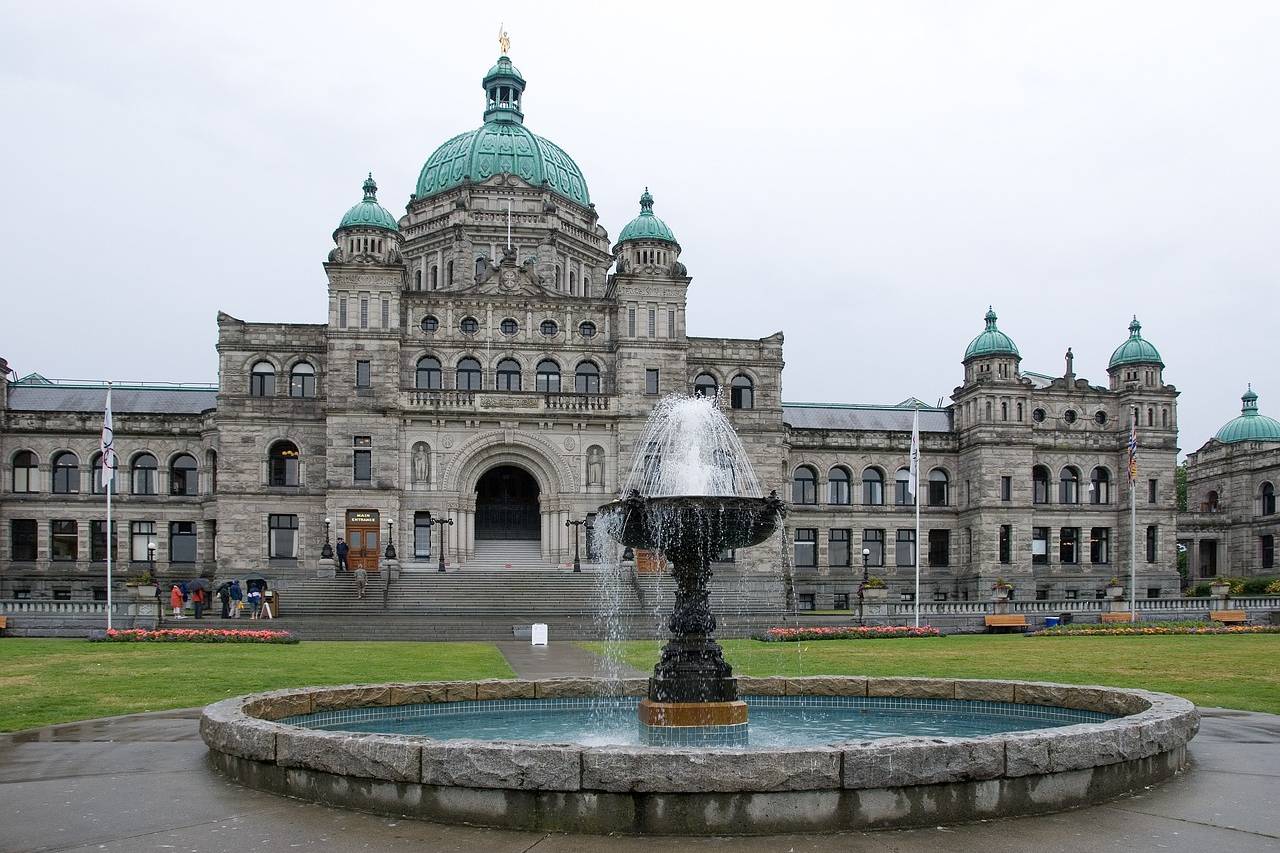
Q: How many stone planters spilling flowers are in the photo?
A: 5